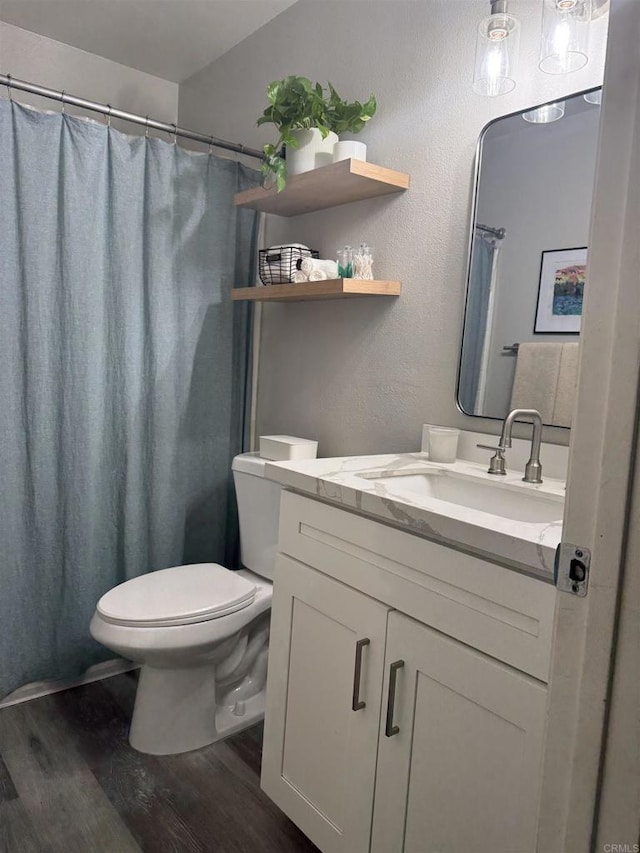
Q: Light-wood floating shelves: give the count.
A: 2